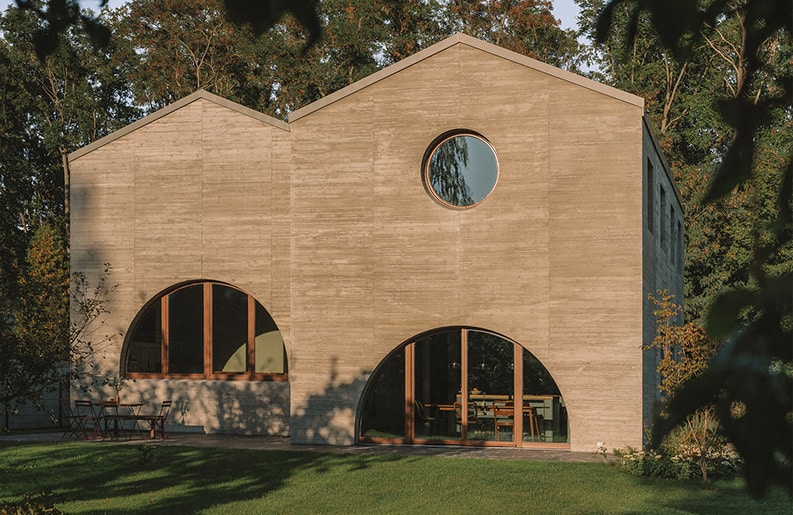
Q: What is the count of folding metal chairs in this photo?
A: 4